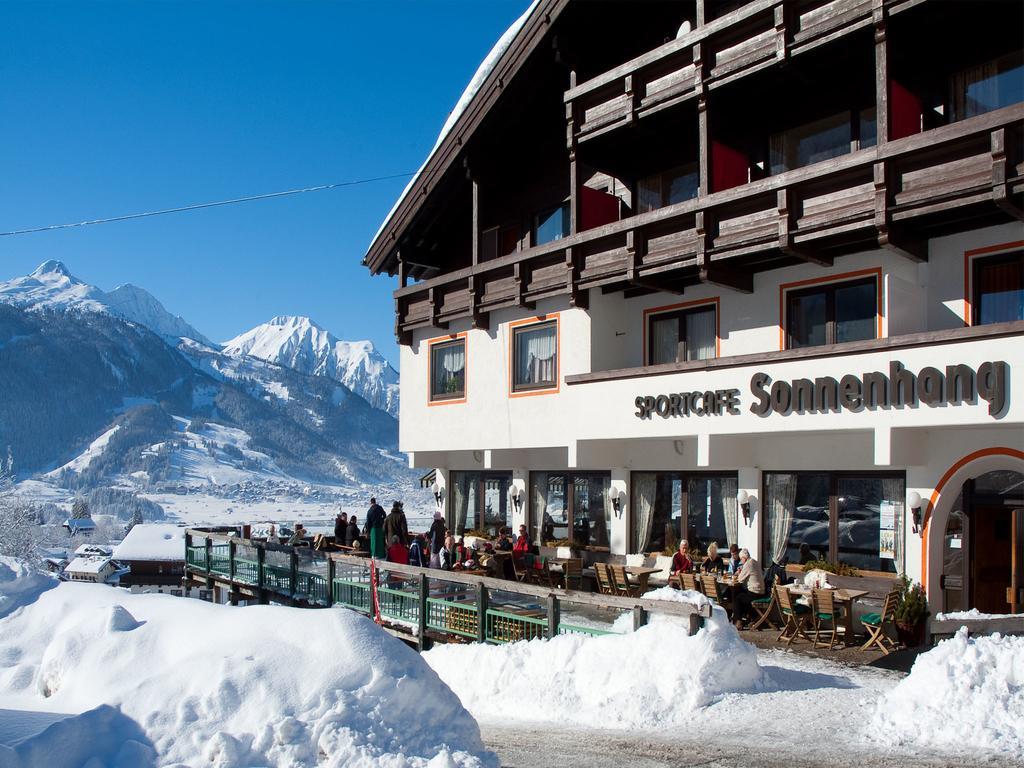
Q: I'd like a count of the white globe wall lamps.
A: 5